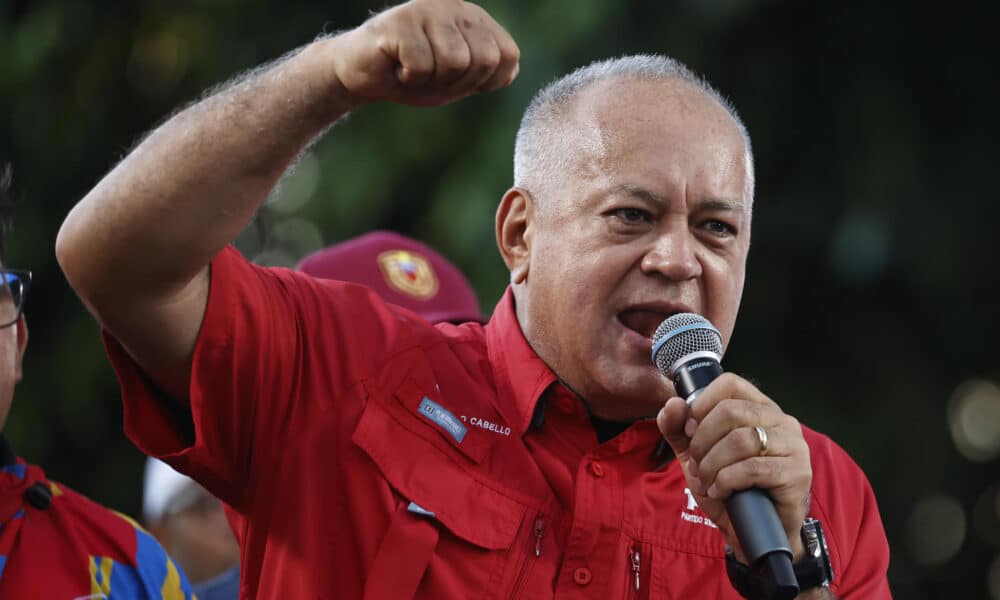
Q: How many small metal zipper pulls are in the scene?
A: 2